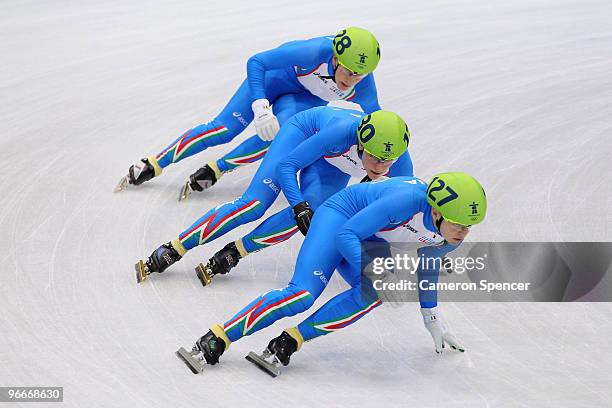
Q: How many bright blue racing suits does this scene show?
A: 3